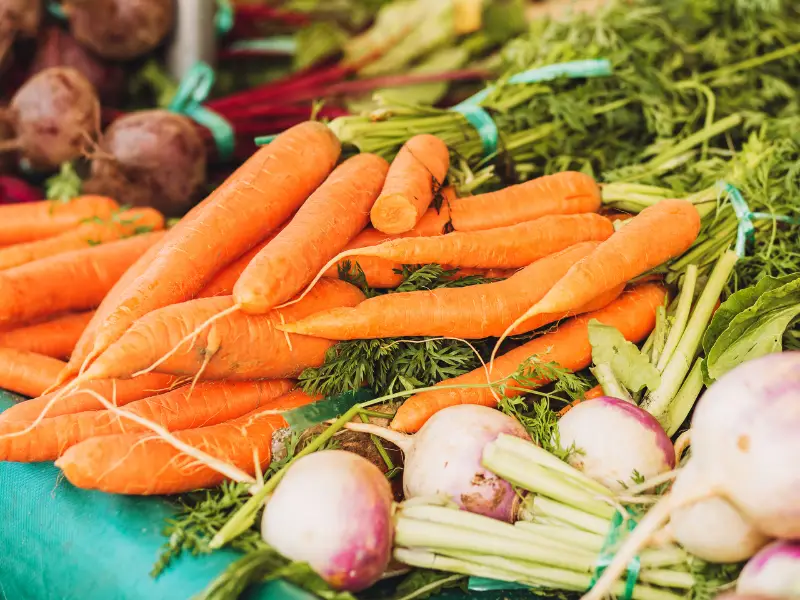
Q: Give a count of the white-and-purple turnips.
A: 6